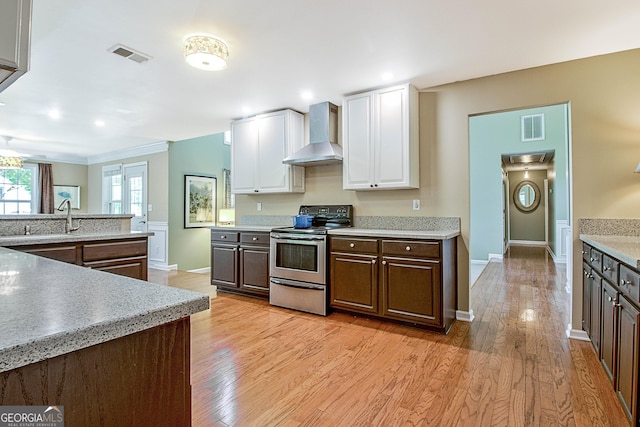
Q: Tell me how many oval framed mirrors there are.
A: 1